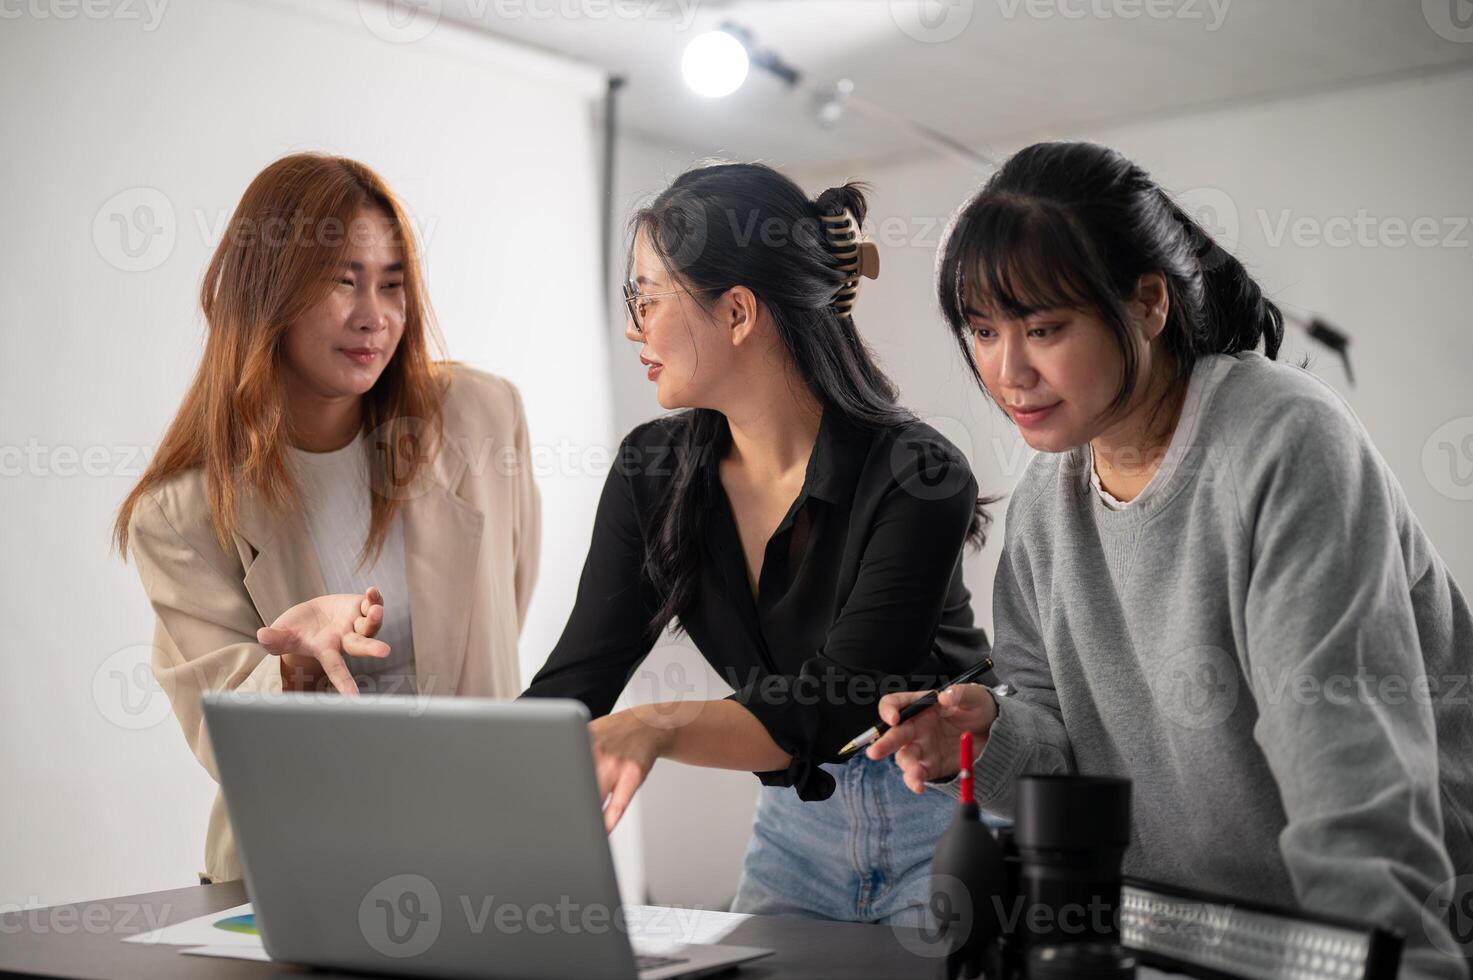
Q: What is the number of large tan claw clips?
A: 1